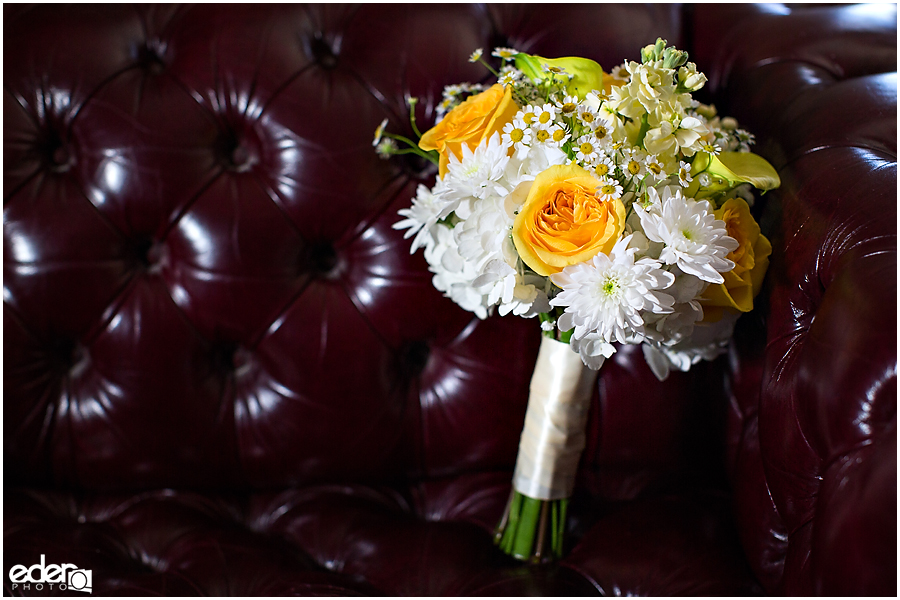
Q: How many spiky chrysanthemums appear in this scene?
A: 4